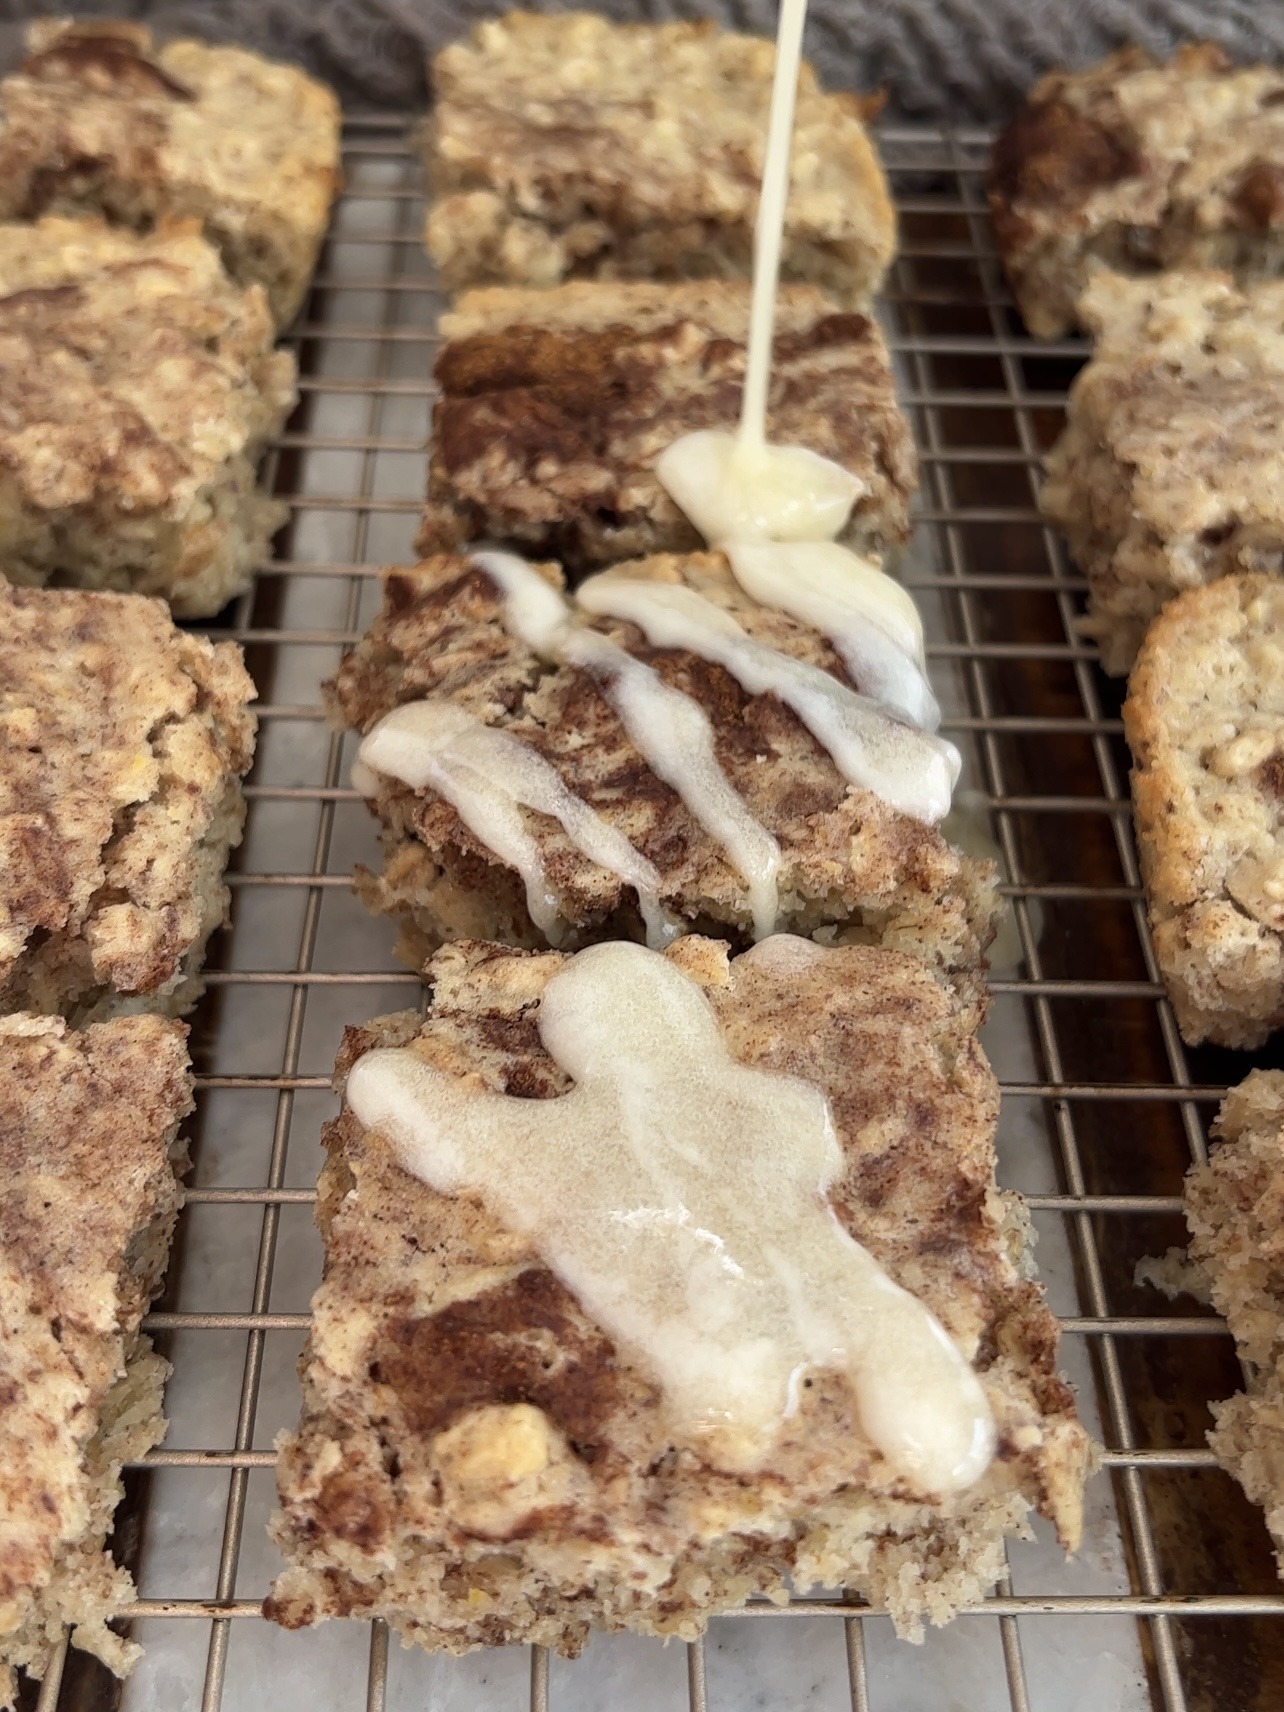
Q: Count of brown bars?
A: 12